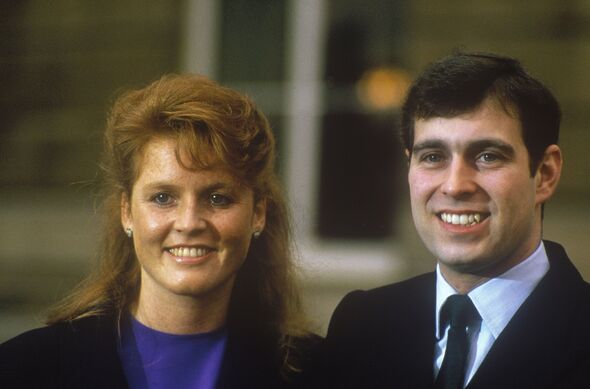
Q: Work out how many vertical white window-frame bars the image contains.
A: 2